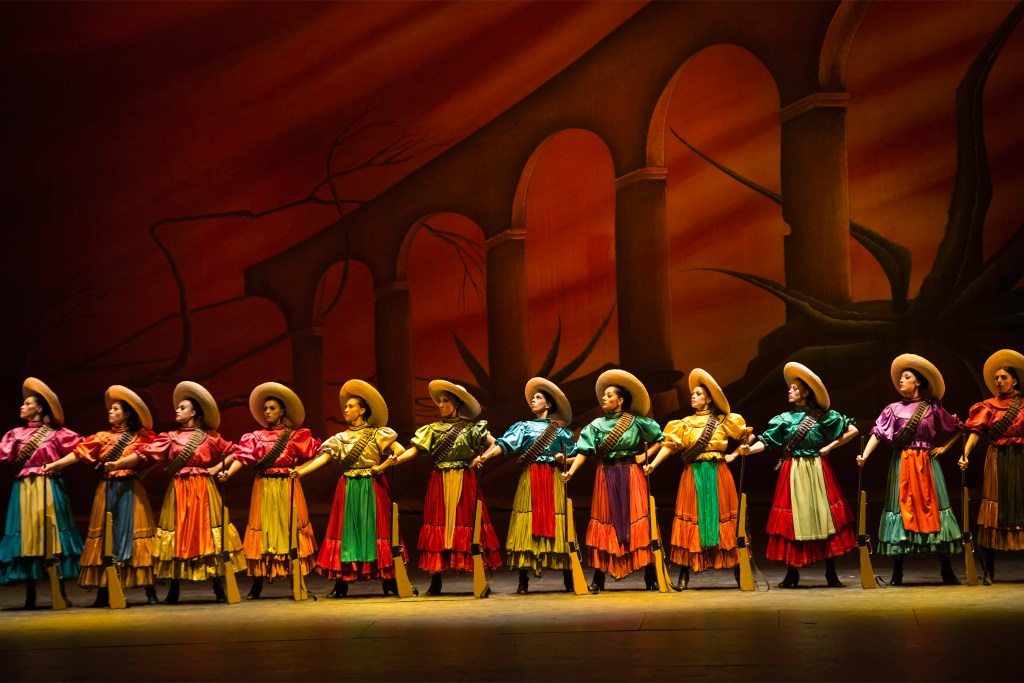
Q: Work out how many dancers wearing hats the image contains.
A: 12